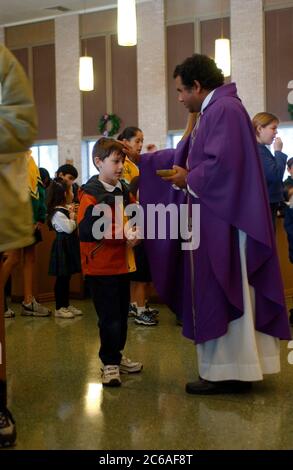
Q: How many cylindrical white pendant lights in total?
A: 3